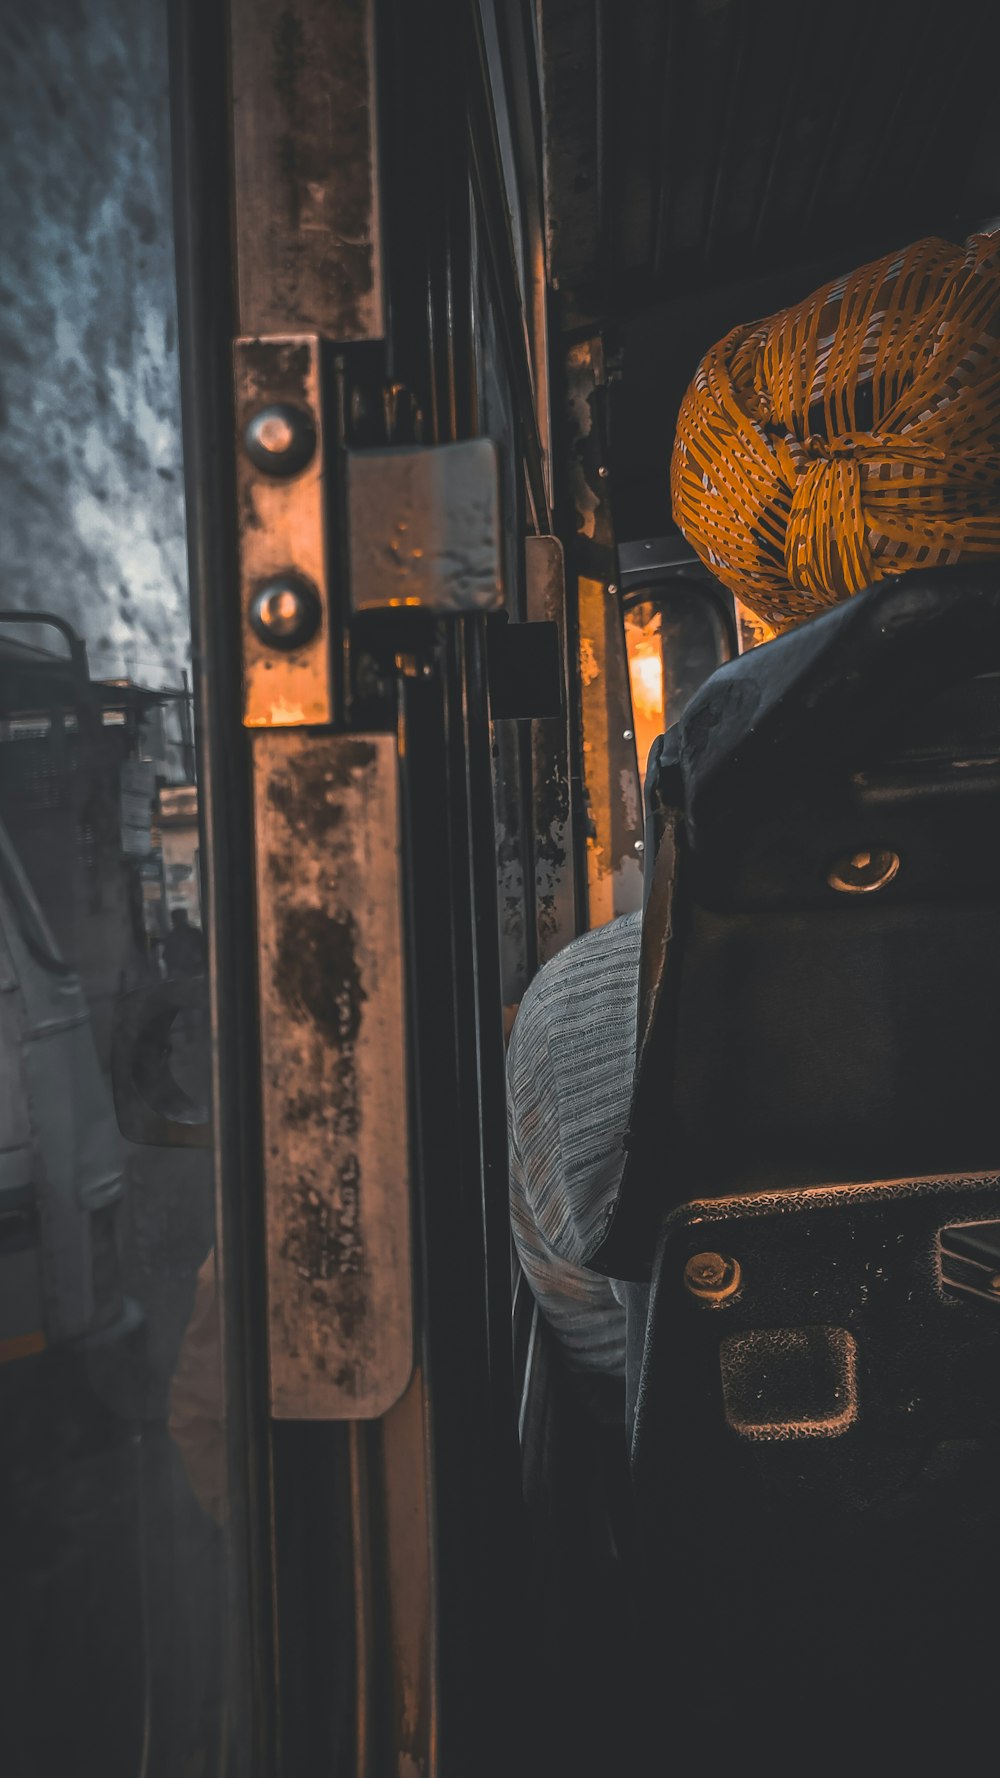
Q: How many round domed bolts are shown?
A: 2